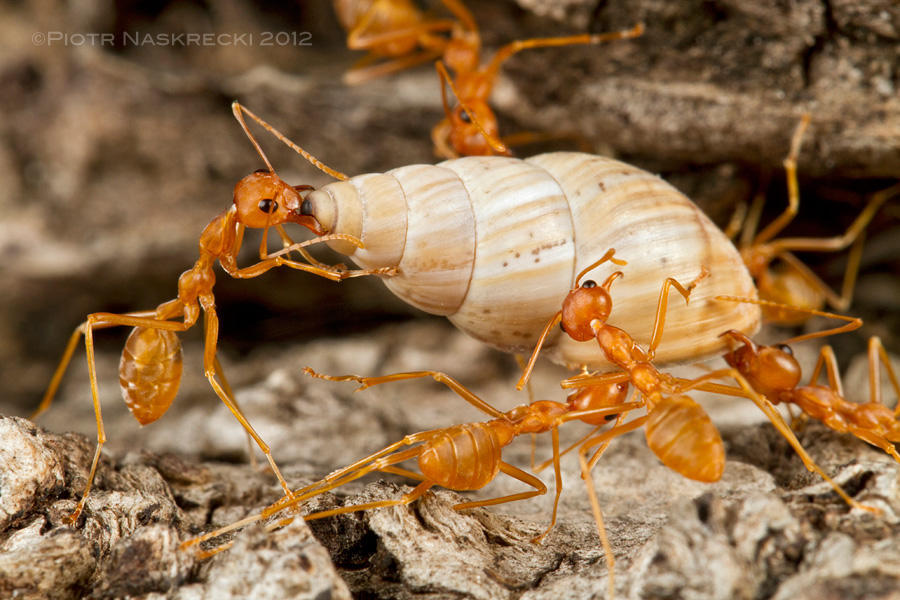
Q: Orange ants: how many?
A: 6